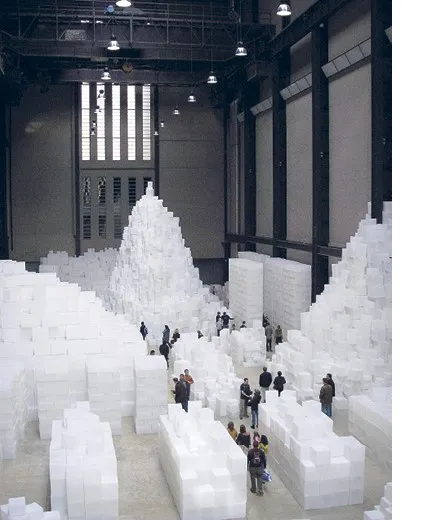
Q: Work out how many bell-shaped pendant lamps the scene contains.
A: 14